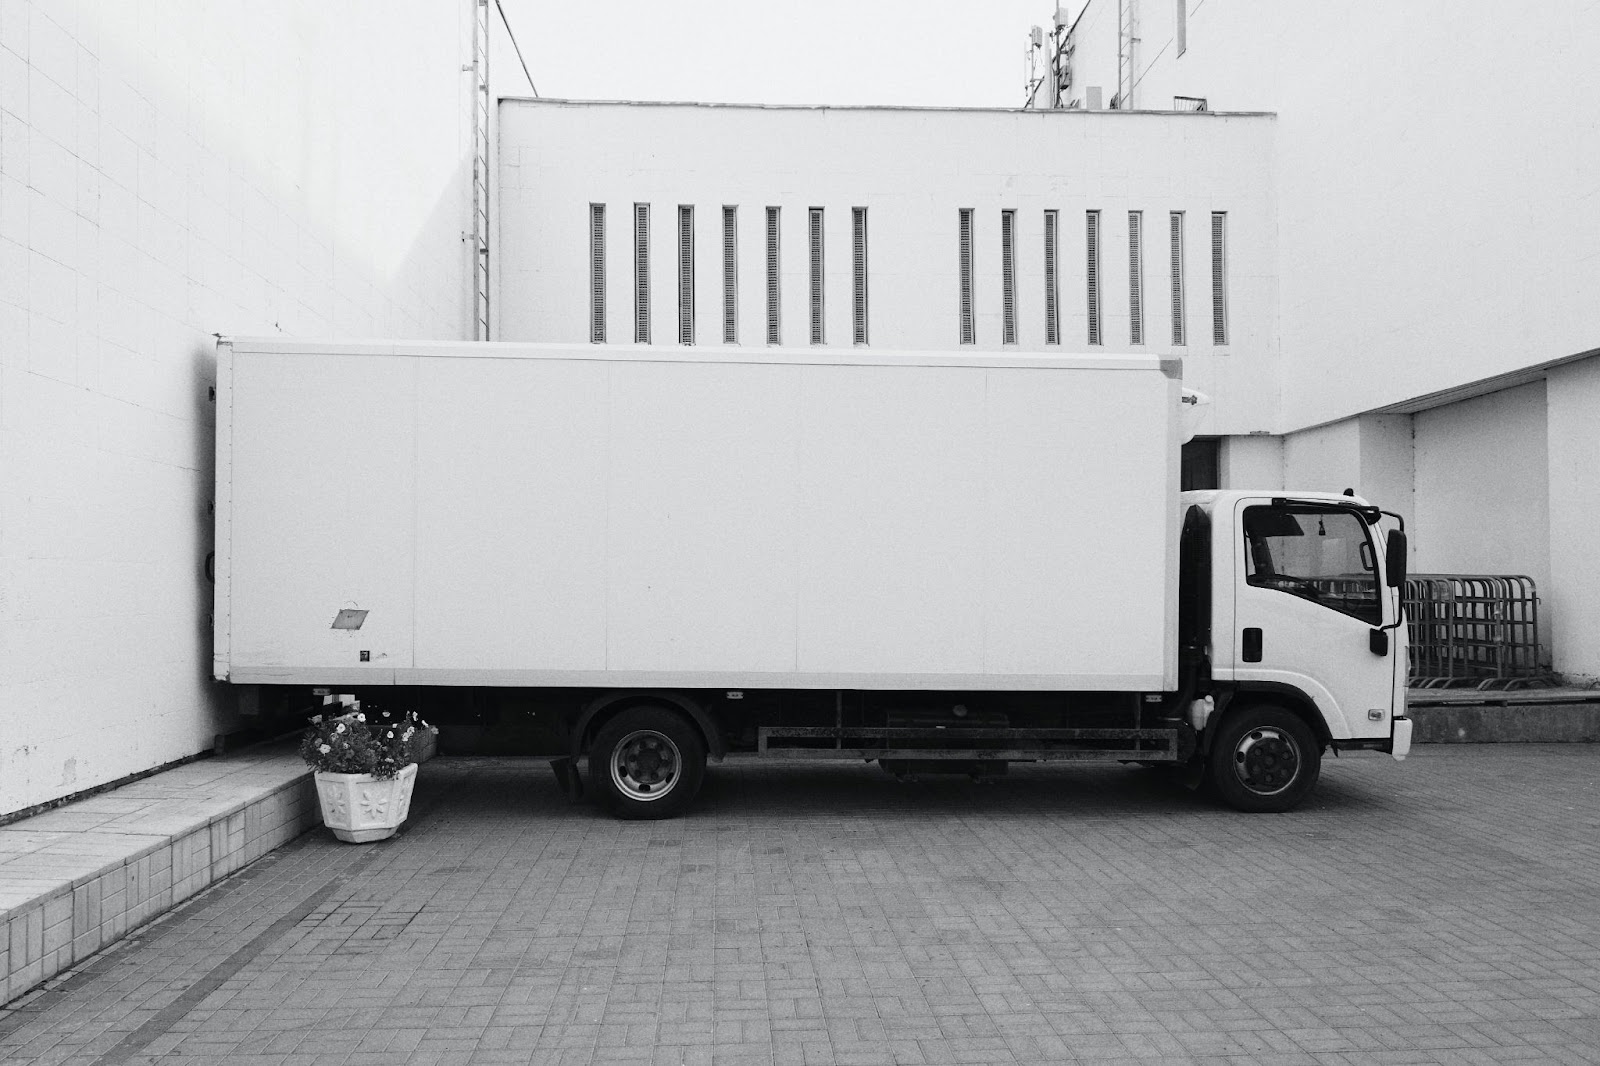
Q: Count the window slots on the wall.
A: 14